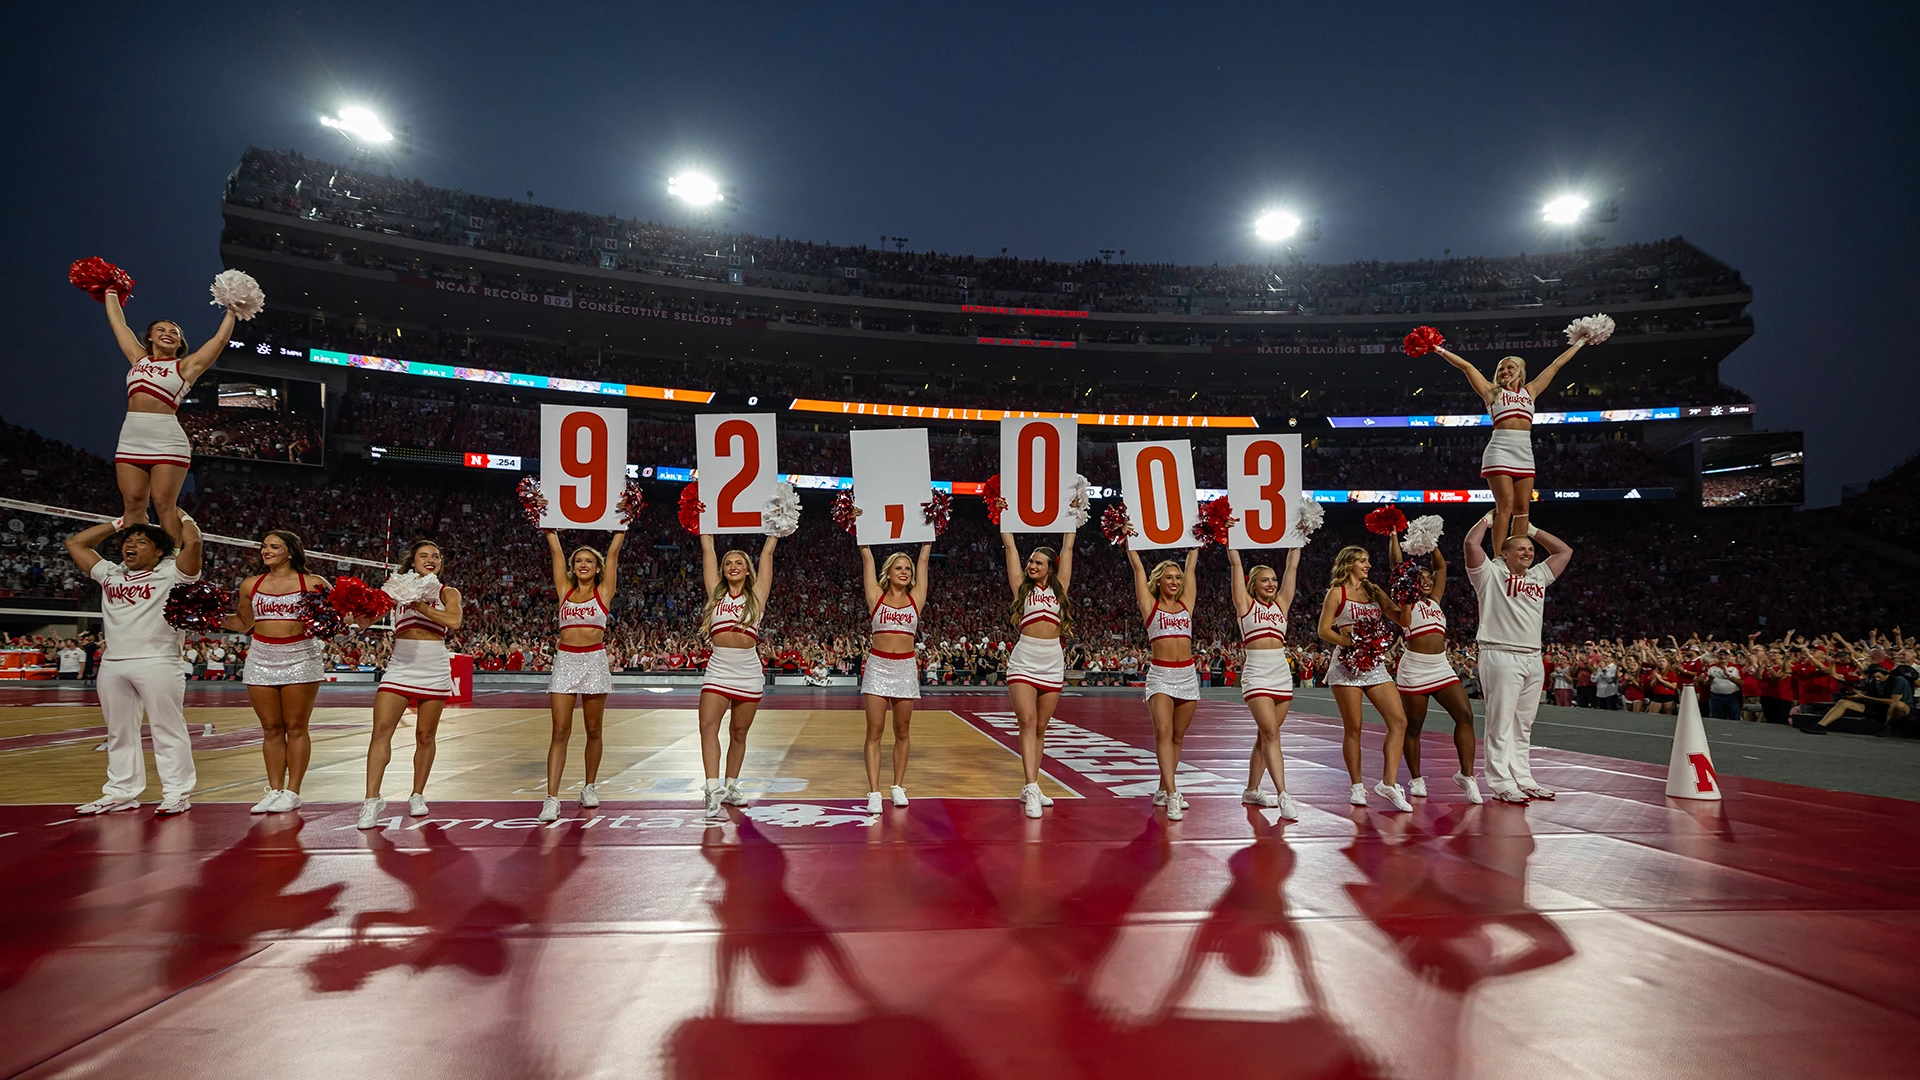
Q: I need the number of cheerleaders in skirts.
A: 12